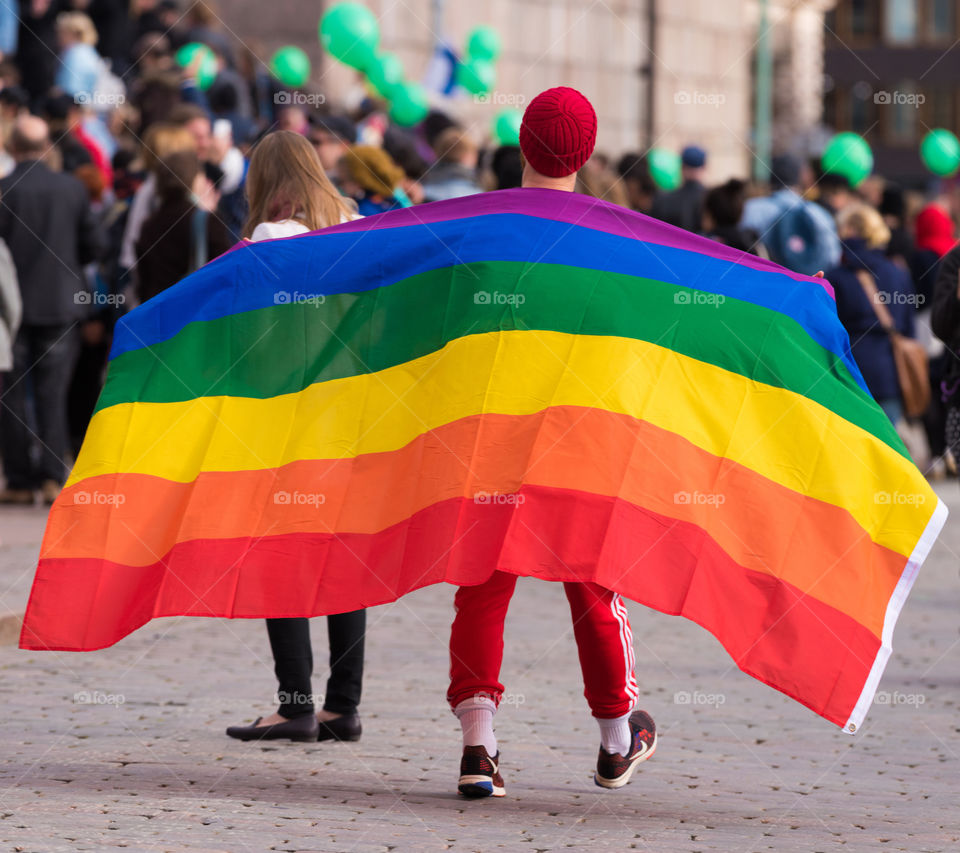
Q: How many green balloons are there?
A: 11